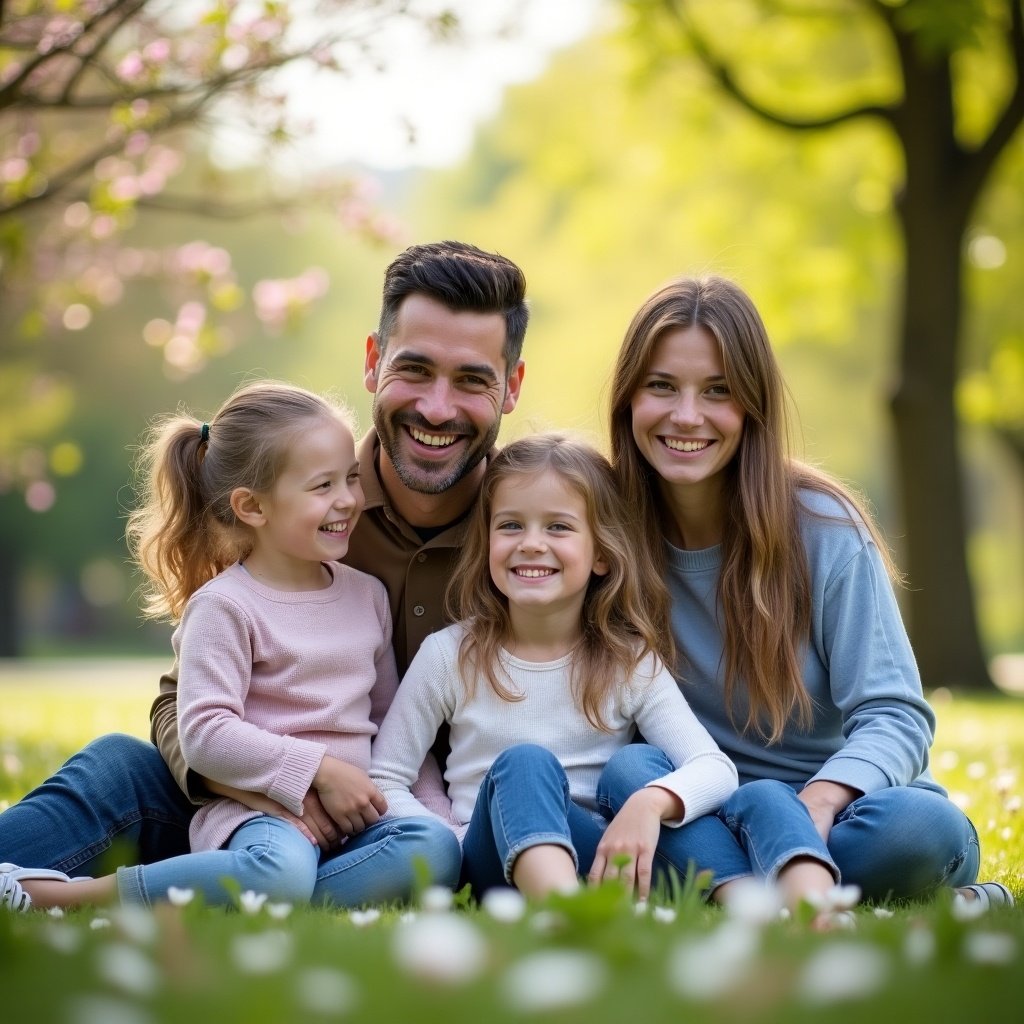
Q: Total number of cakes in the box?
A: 0